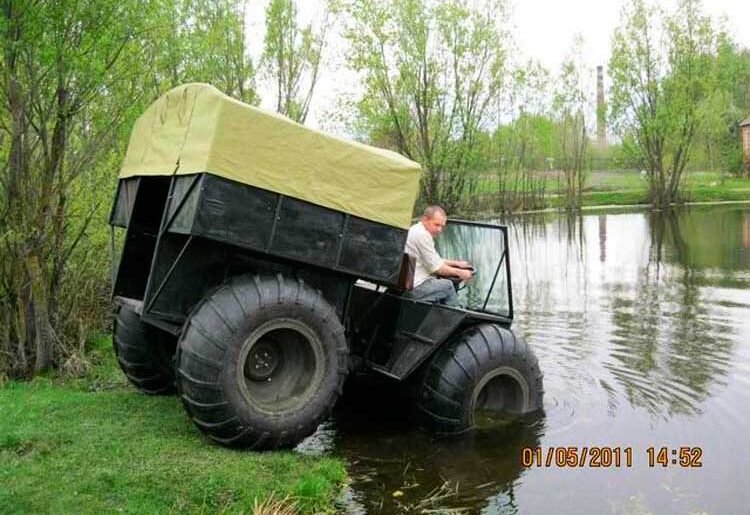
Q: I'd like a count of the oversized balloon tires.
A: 3